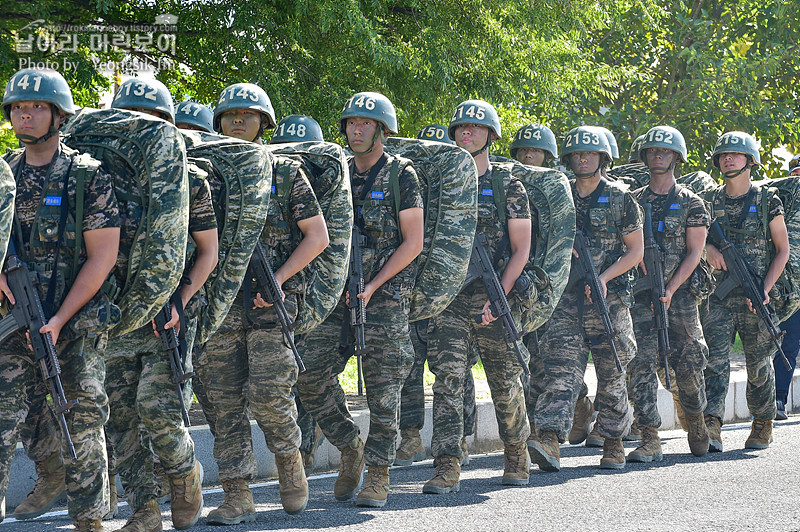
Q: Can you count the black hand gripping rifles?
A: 8